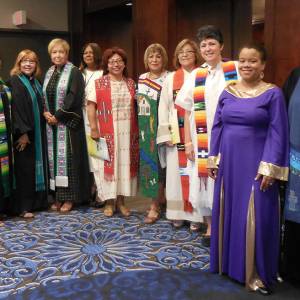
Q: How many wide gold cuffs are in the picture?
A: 2